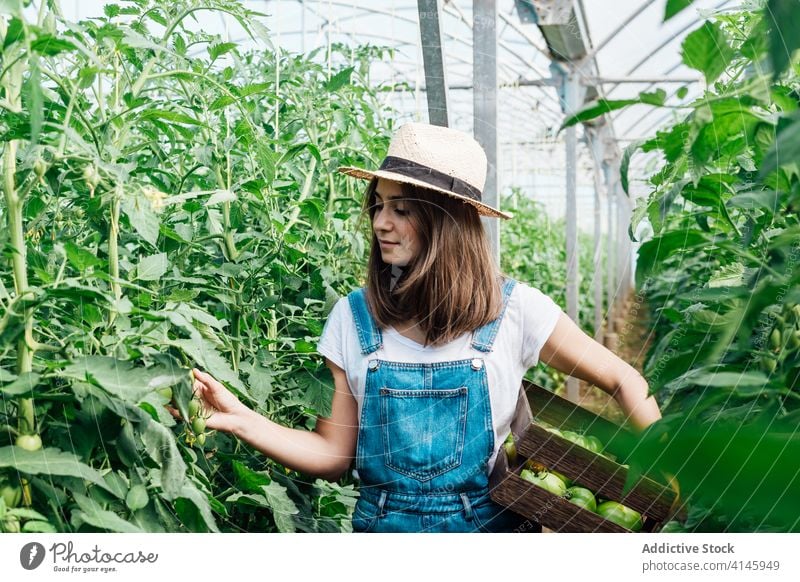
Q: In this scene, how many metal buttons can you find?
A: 2